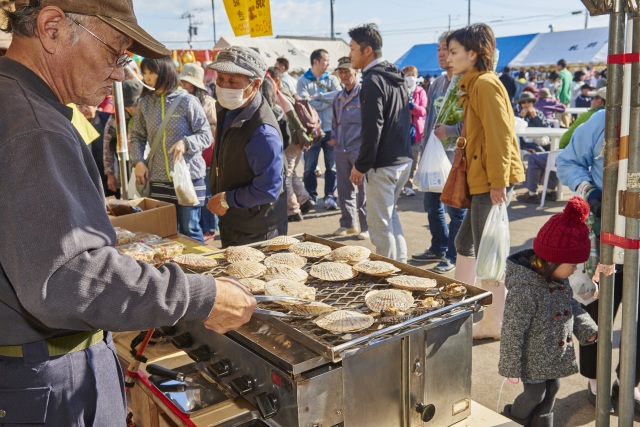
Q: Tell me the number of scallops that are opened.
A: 3